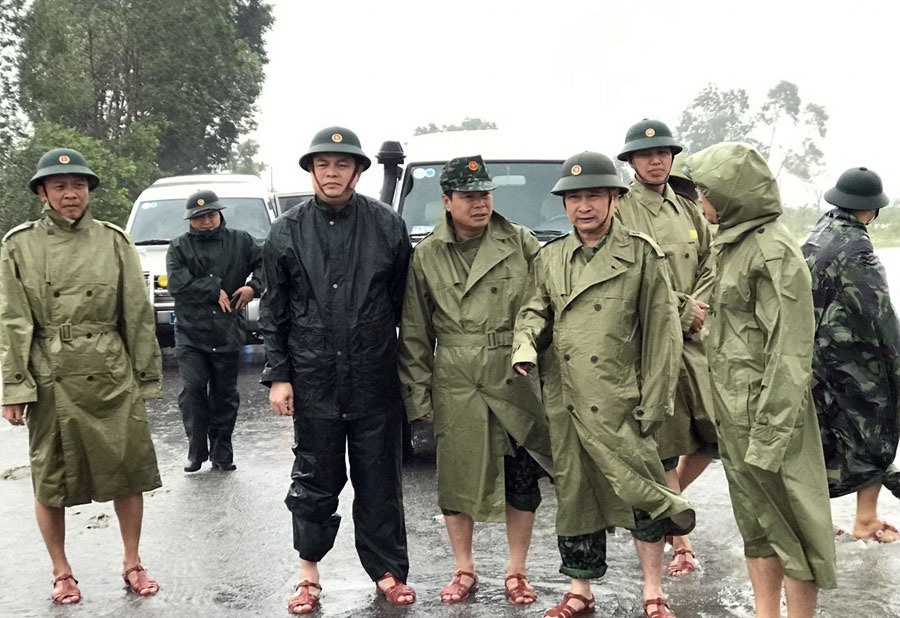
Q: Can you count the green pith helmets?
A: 6